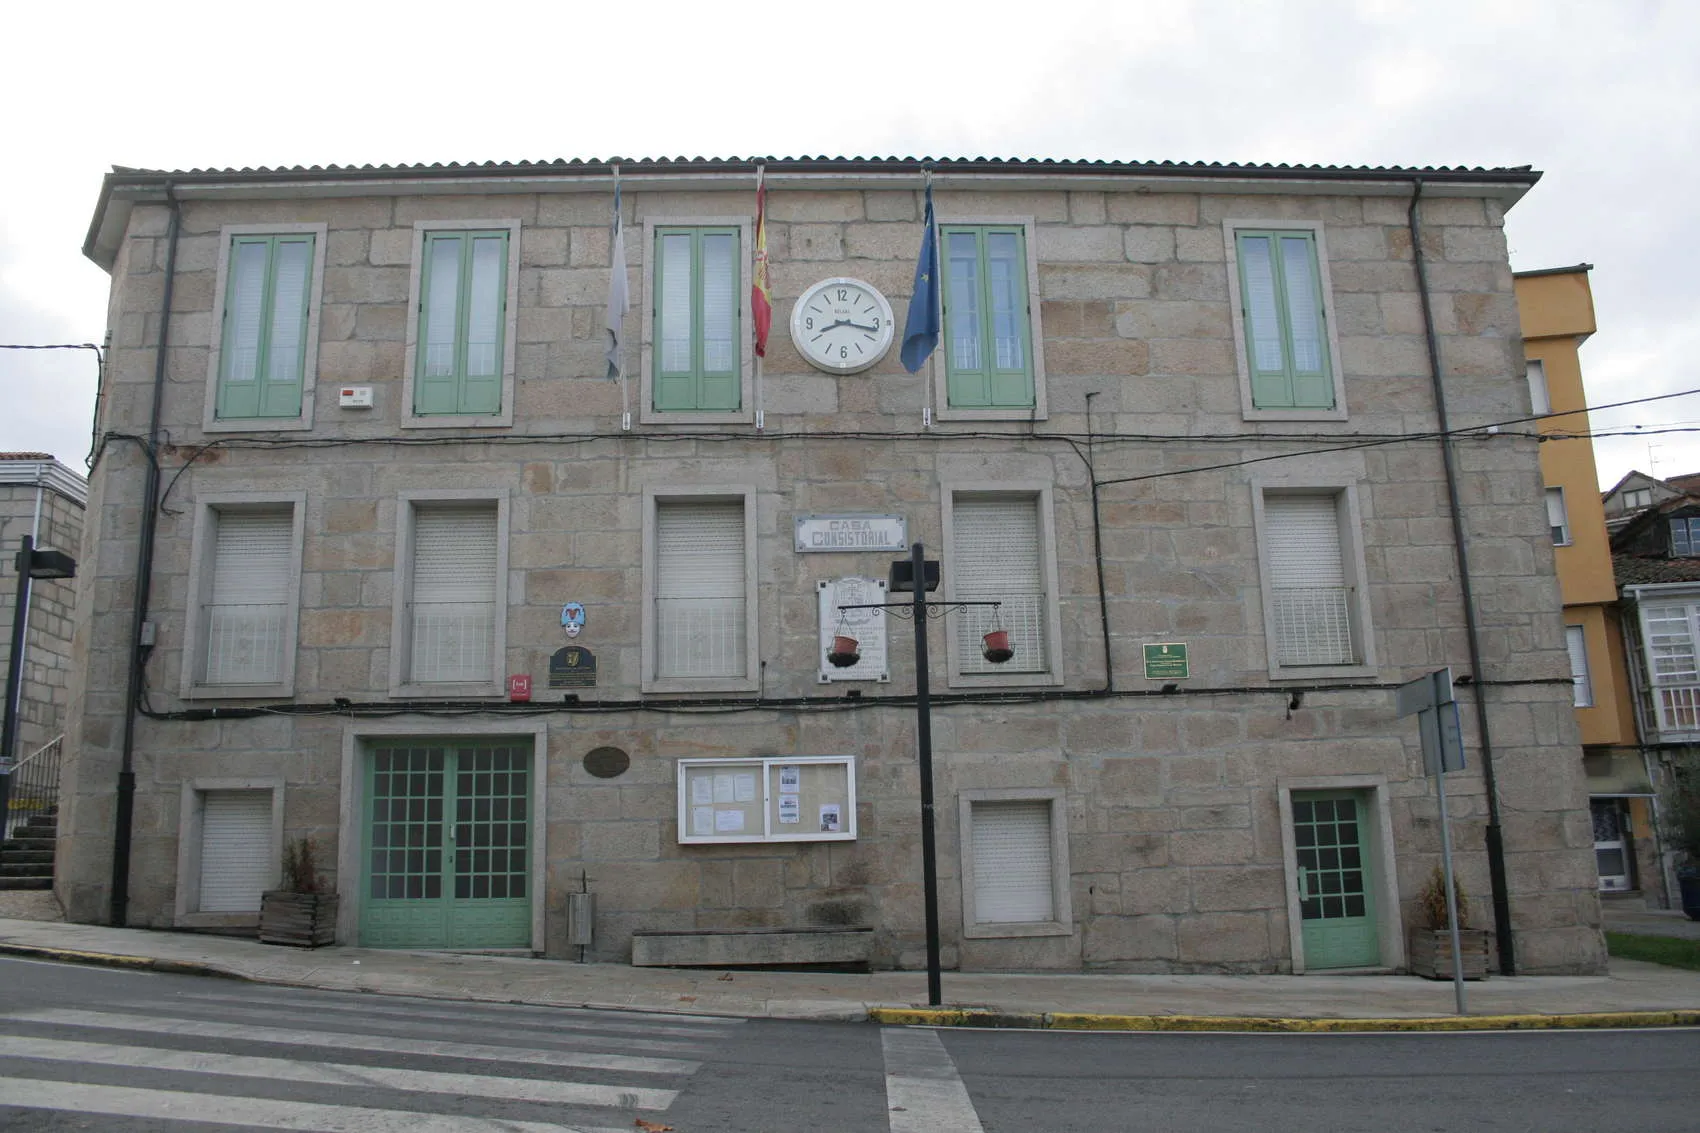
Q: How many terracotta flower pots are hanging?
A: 2